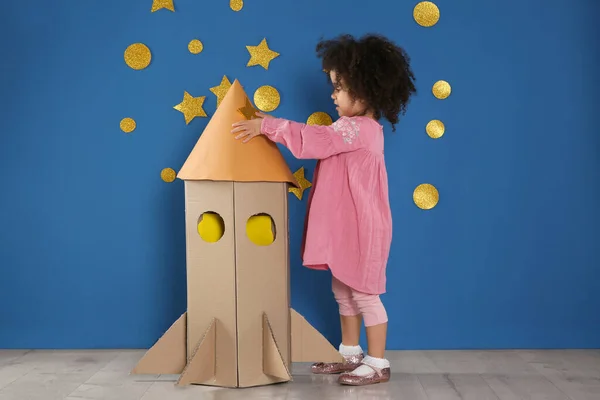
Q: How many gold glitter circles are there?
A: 11